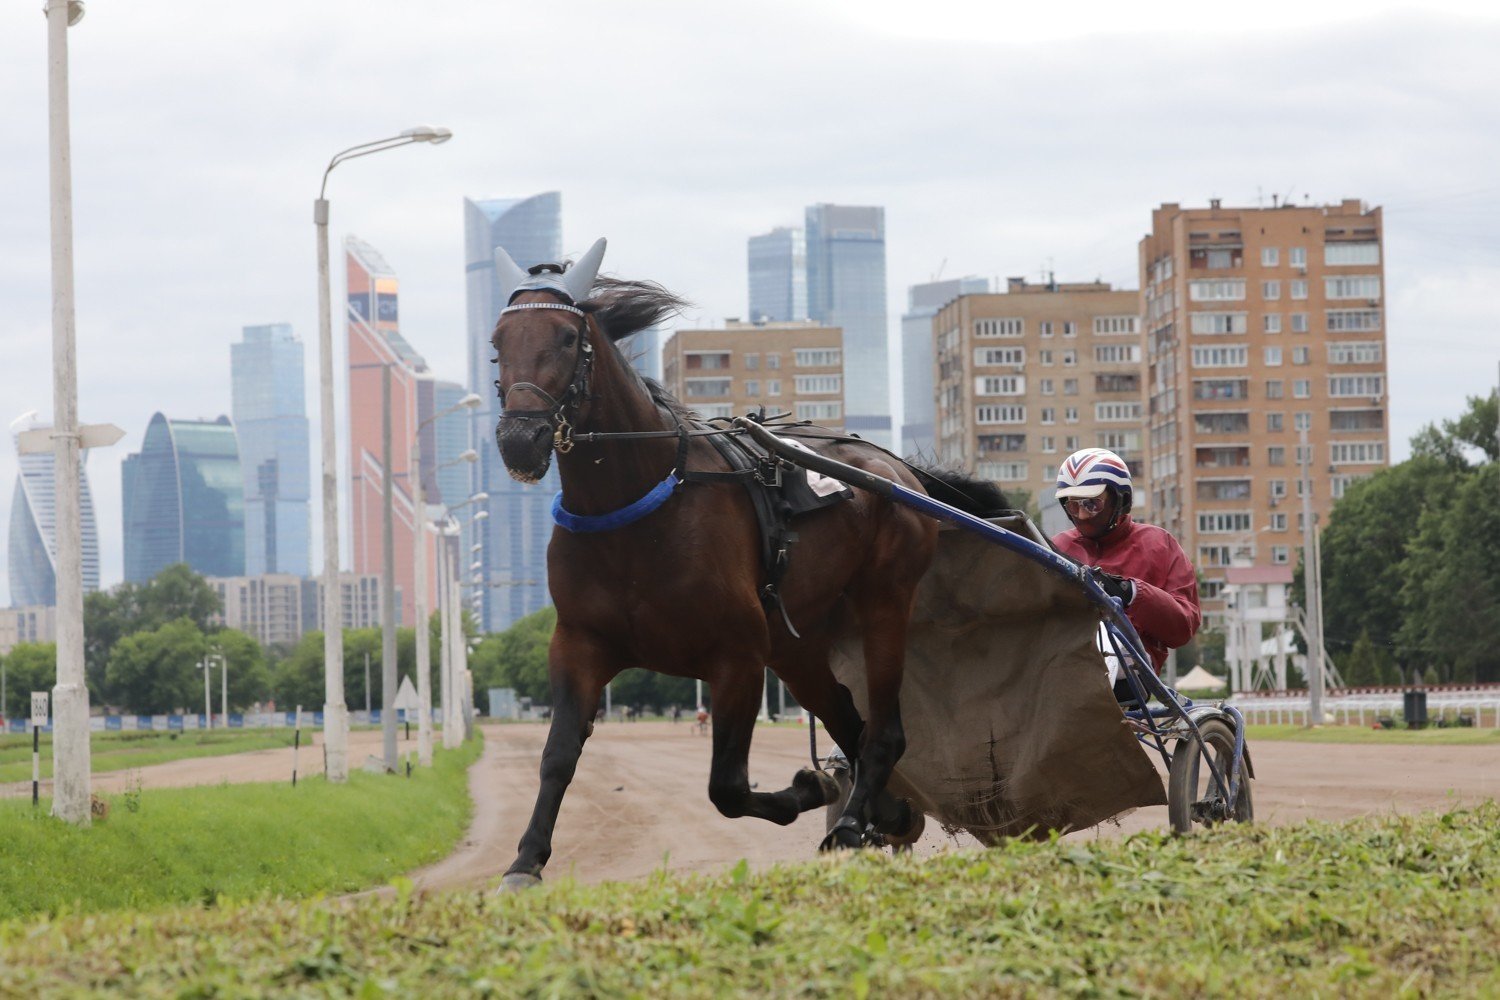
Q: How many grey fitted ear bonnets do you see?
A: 1